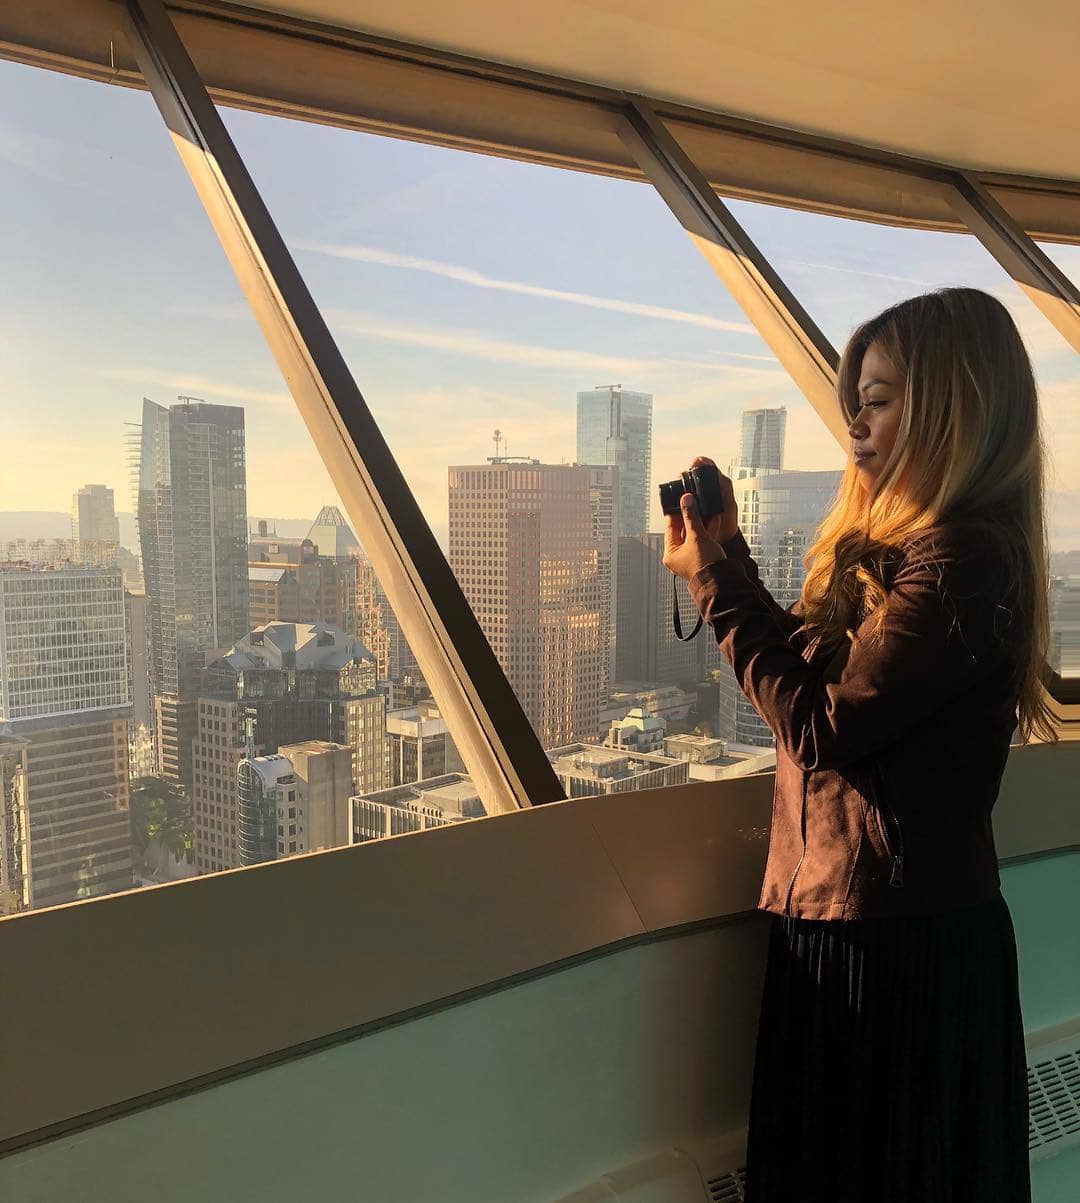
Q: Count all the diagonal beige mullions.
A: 3